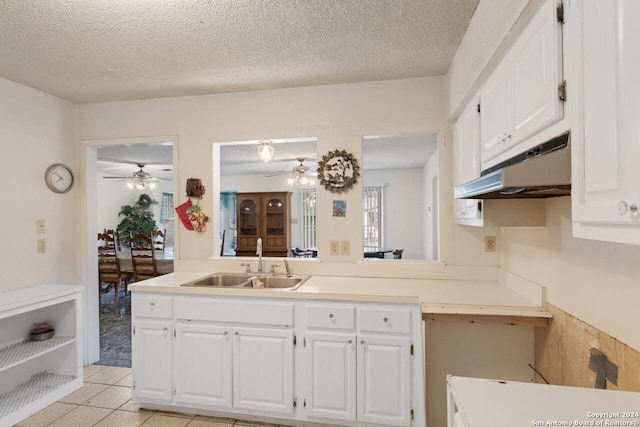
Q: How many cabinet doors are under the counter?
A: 5